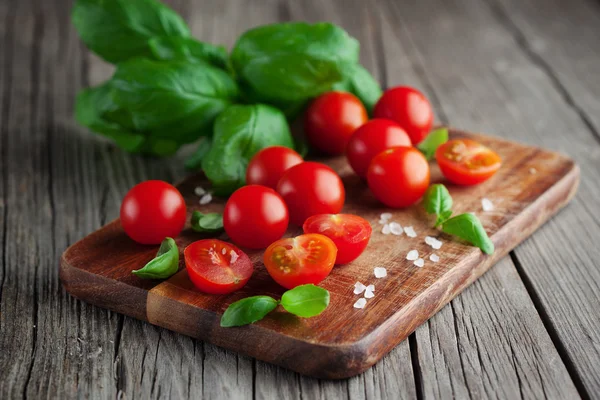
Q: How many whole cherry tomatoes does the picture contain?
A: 8